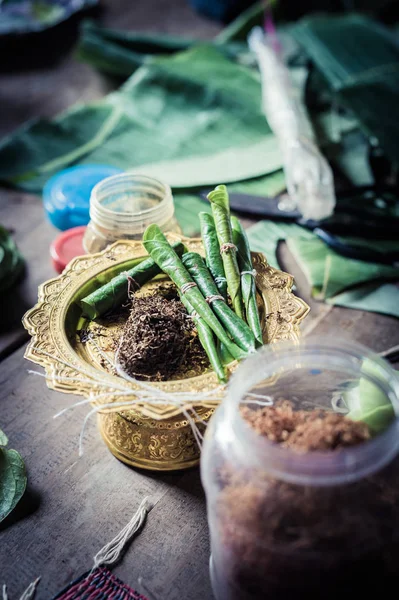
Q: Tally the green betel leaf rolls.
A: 7